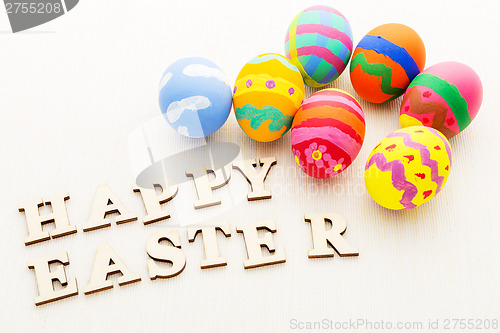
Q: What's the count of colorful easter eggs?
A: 7